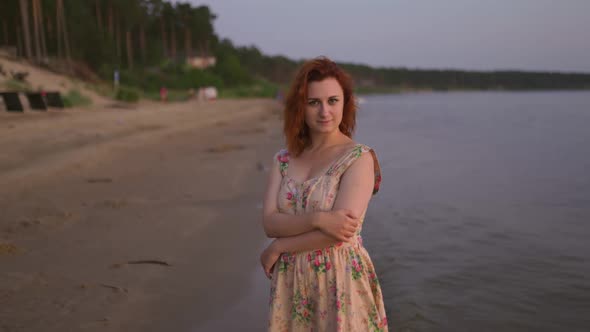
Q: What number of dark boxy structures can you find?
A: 3